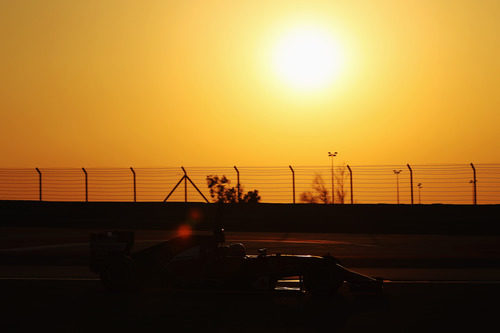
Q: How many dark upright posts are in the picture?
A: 9